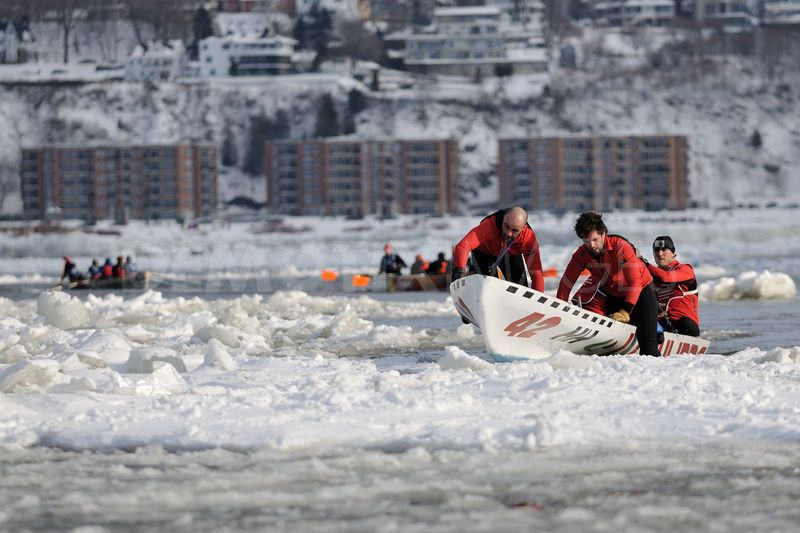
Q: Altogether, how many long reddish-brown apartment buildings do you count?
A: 3